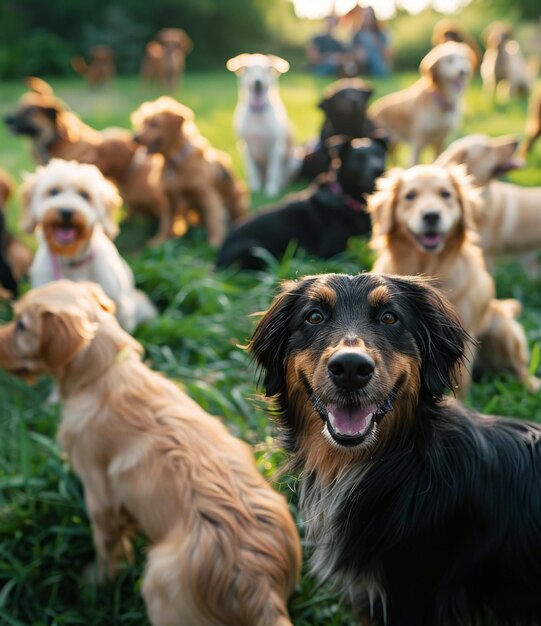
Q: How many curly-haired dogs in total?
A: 1